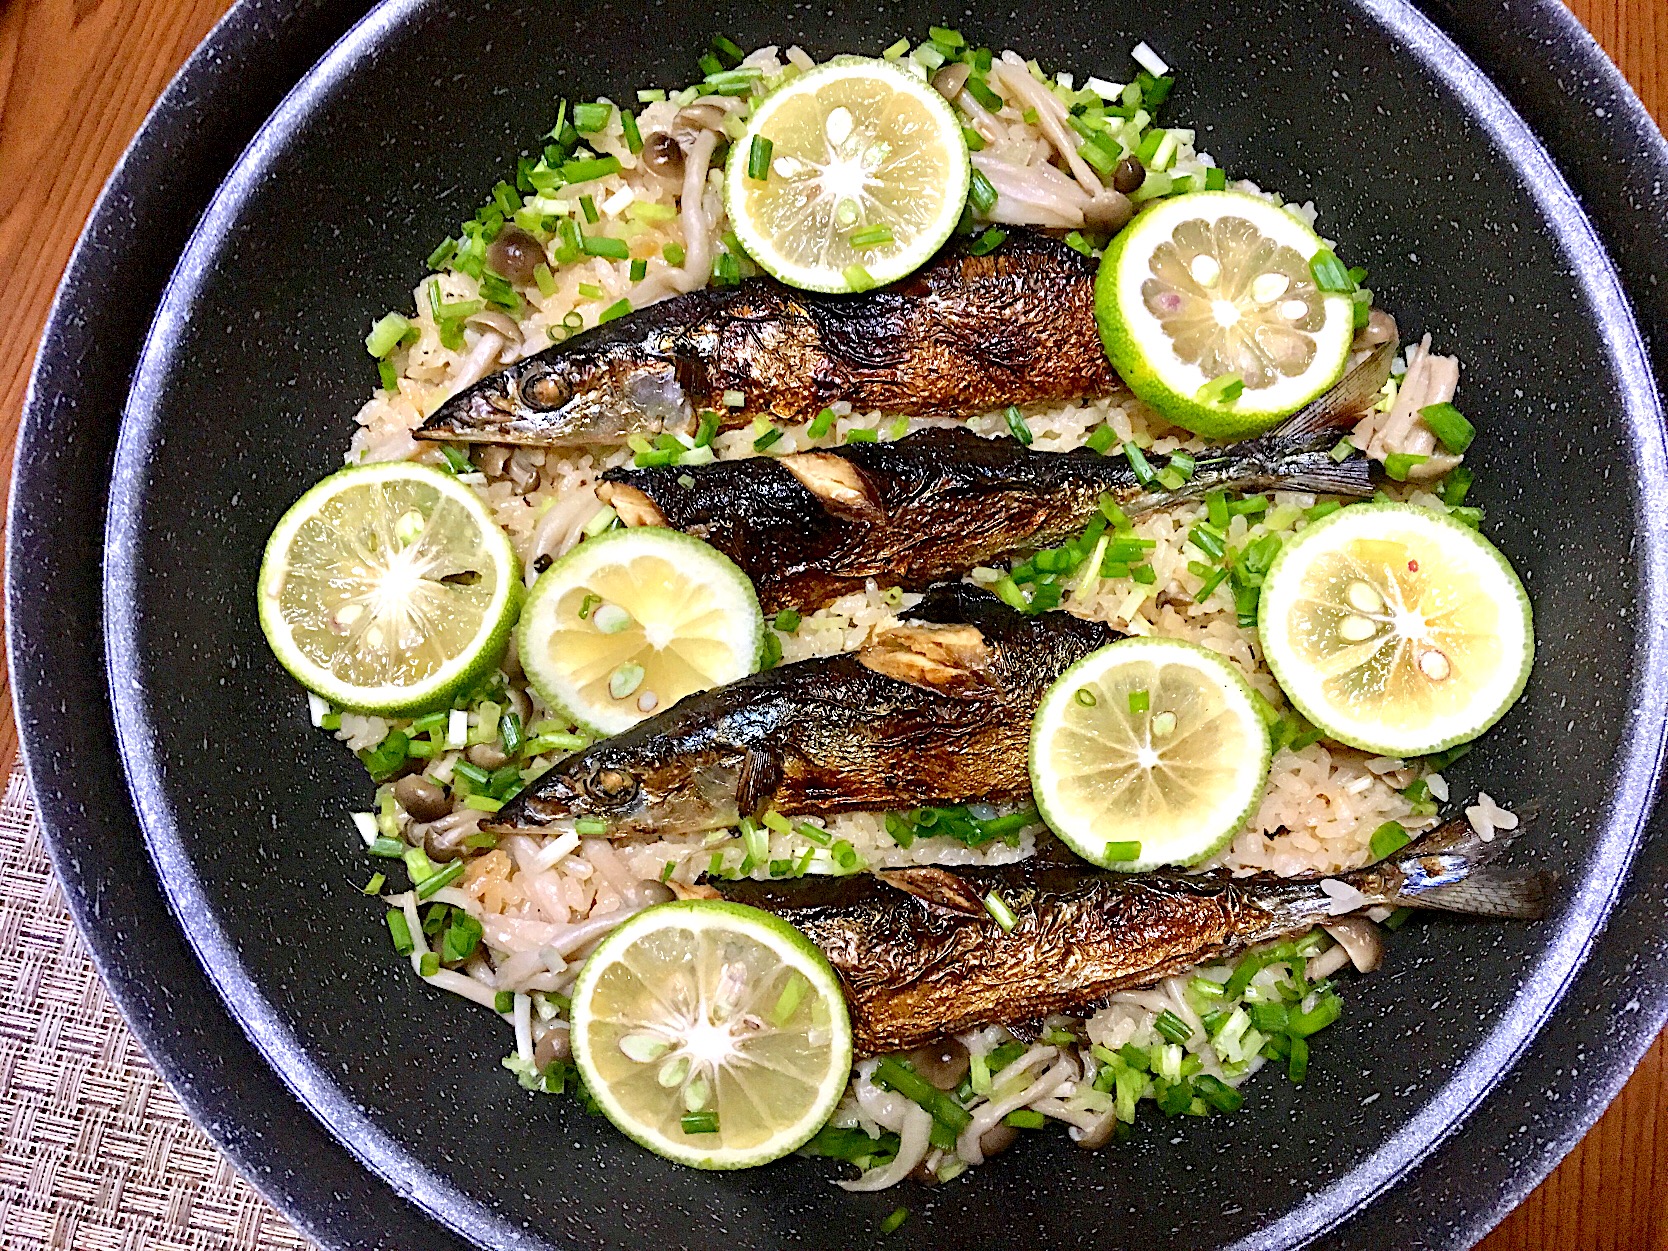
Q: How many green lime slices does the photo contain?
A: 7